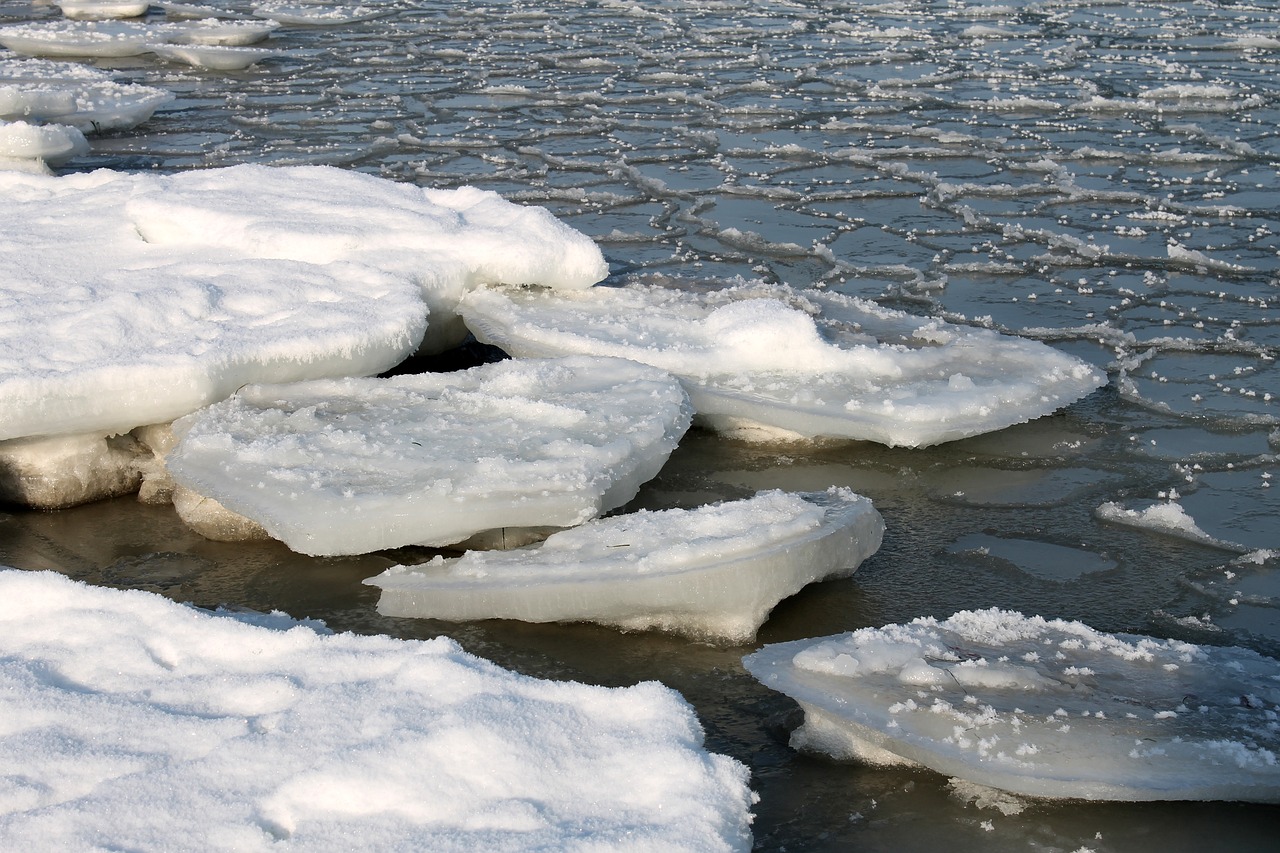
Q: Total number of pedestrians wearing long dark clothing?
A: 0